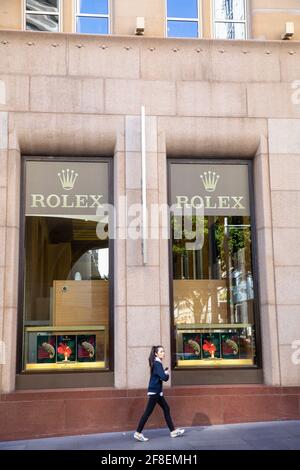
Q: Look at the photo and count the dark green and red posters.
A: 6